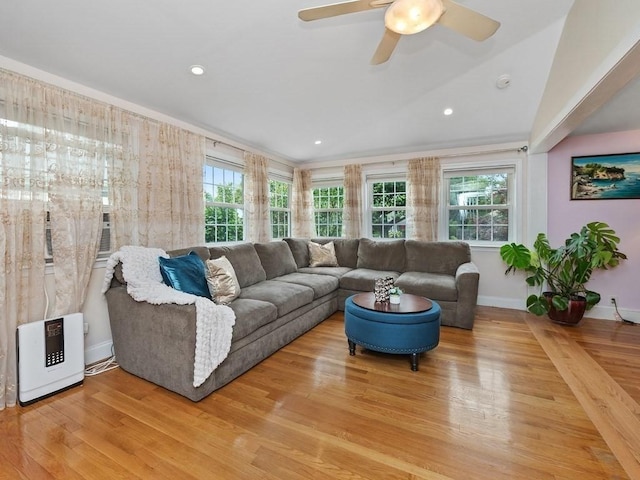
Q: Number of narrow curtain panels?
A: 4